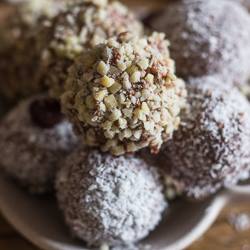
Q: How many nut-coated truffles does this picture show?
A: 3